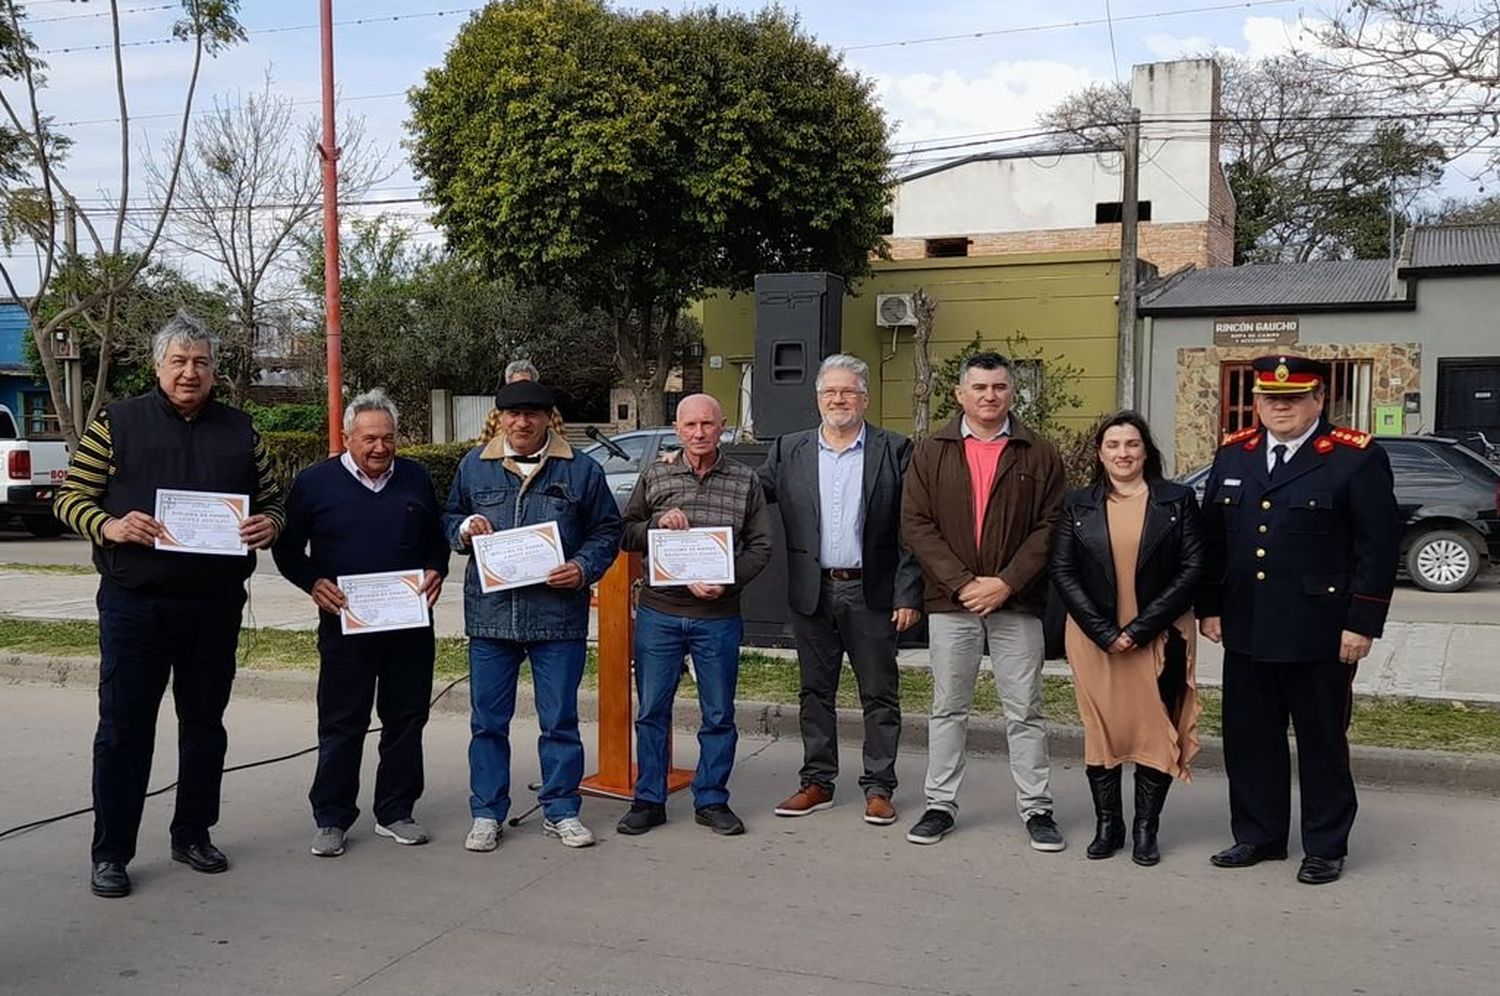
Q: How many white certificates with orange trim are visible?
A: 4